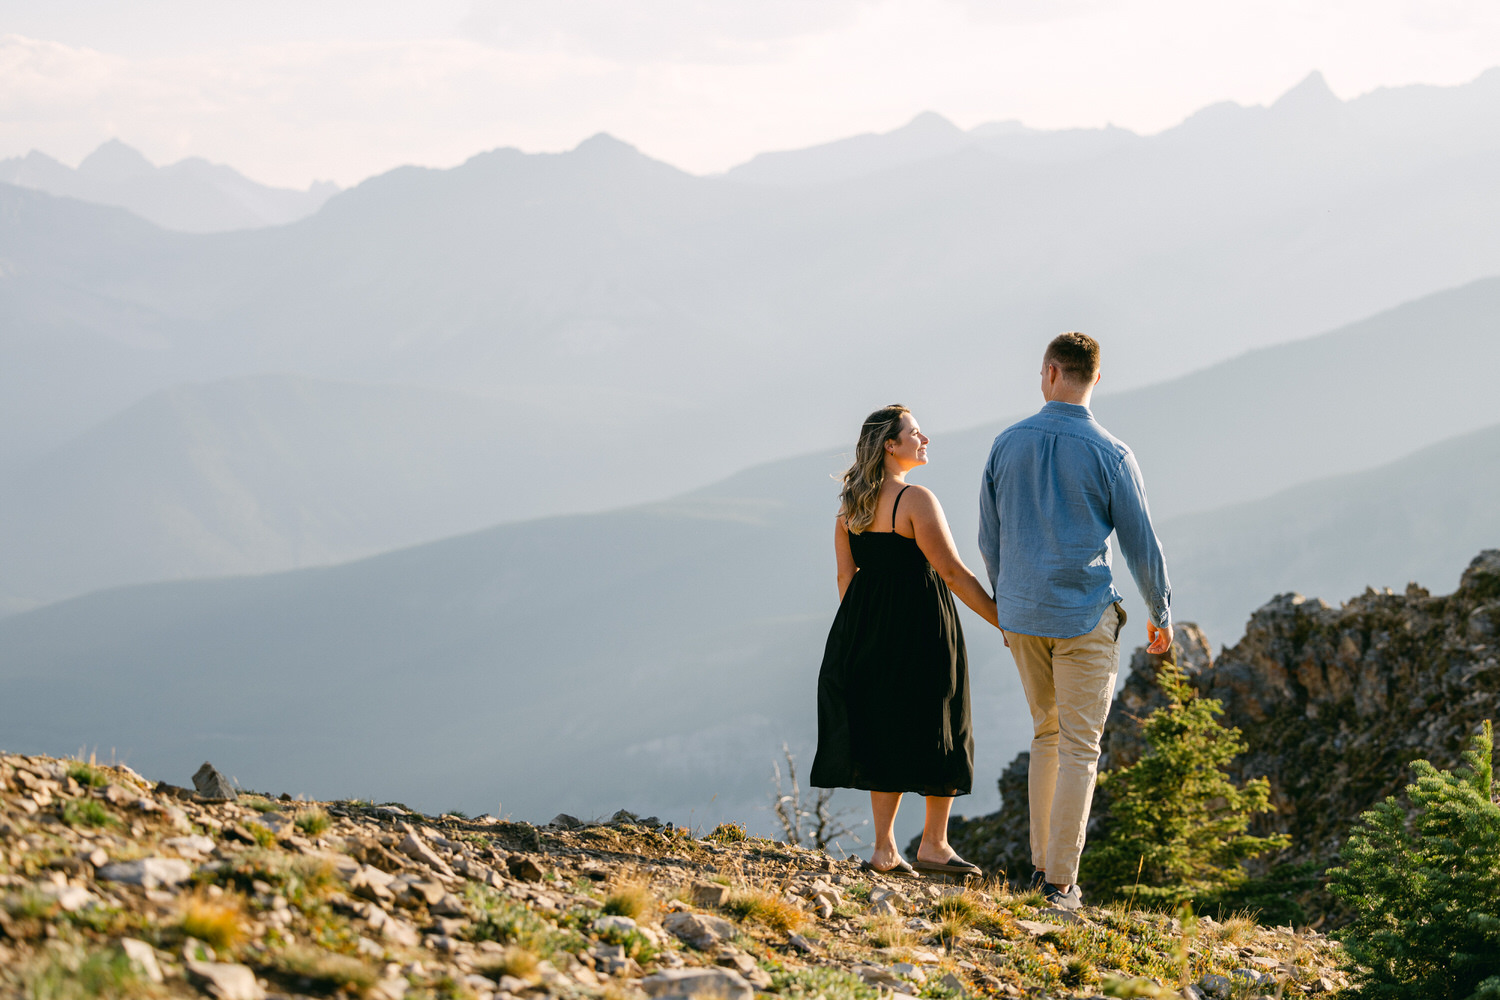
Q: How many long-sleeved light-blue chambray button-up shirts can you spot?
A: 1